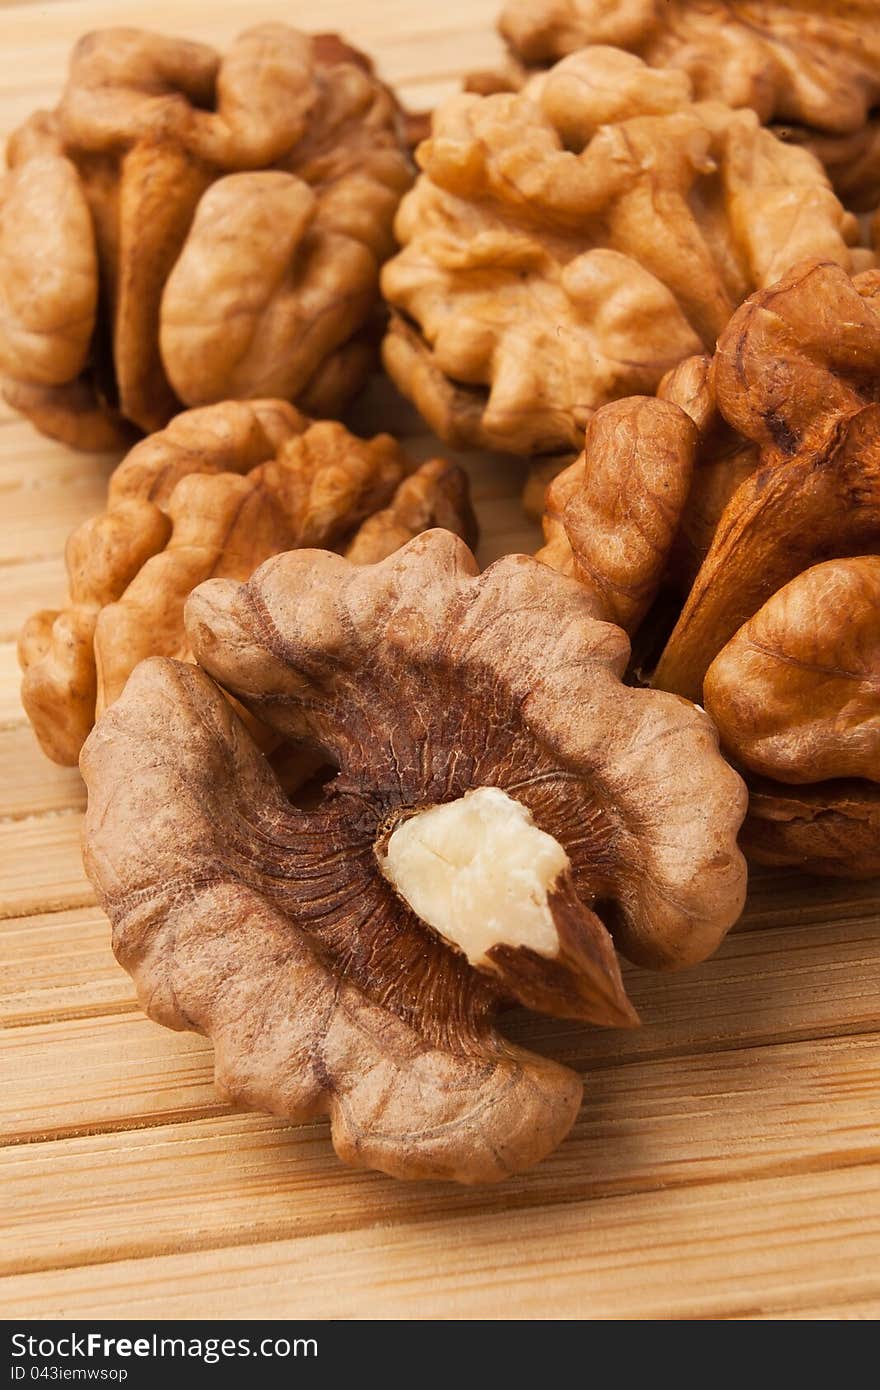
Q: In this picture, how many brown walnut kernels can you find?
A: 6